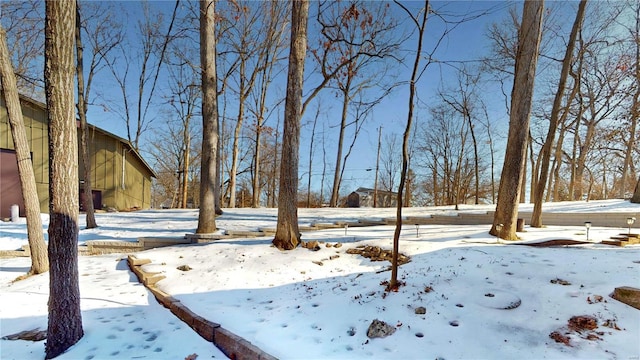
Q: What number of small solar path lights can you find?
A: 5